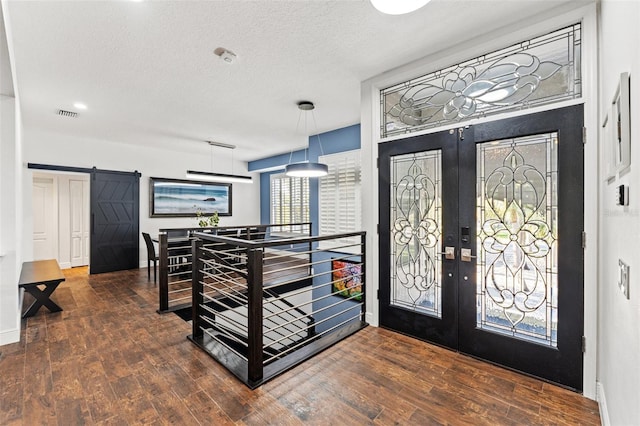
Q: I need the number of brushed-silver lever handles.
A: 2